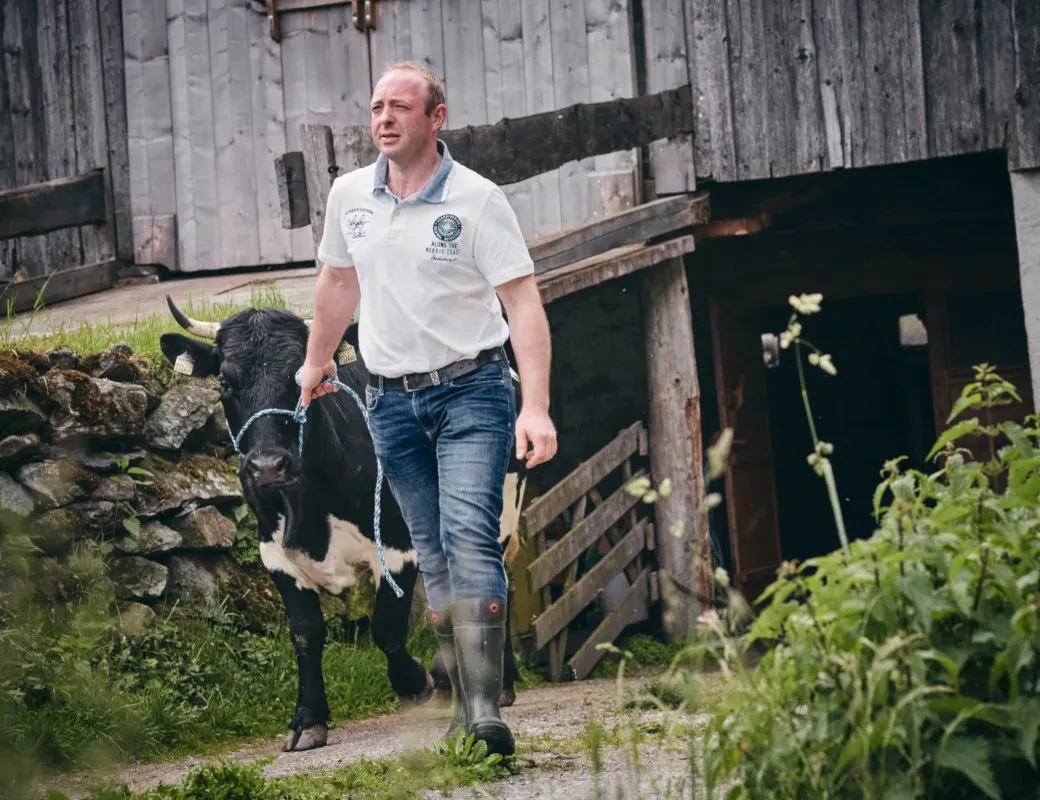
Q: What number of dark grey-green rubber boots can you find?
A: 2